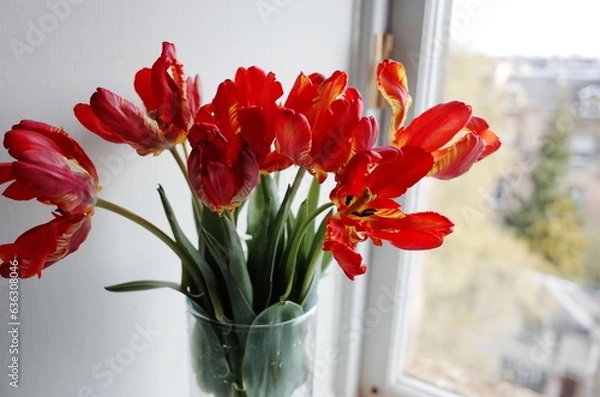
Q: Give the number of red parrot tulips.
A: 7